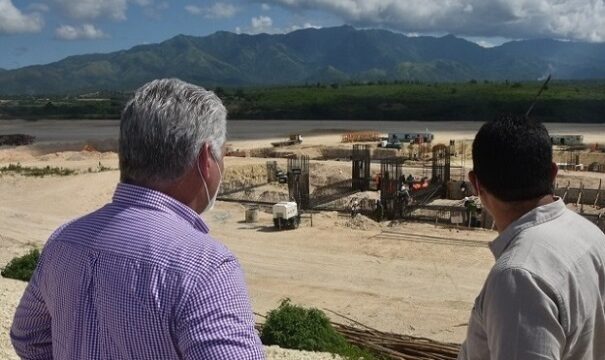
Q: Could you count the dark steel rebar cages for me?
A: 4